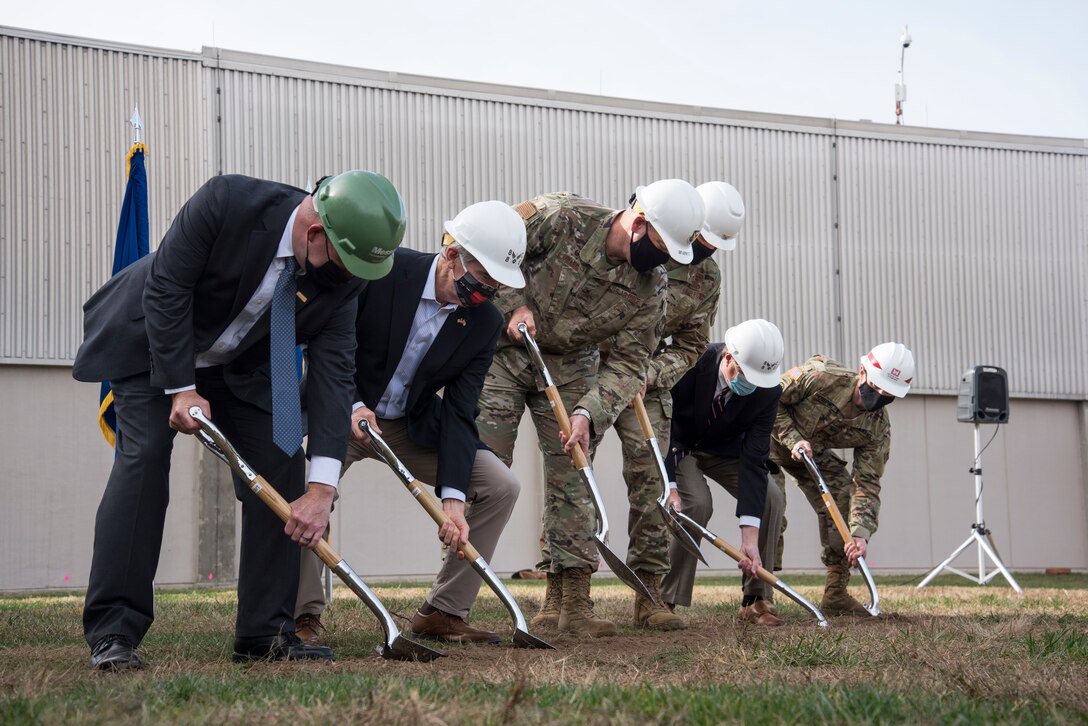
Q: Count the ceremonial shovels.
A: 6